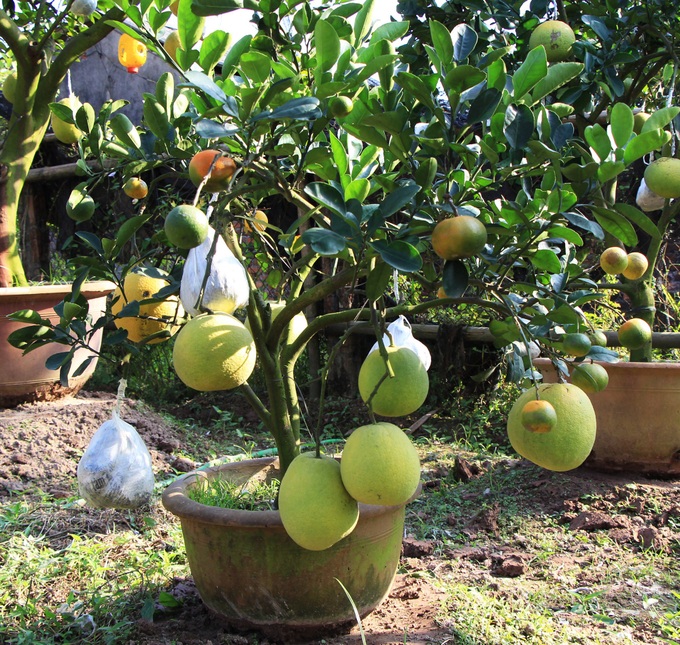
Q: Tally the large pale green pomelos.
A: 5